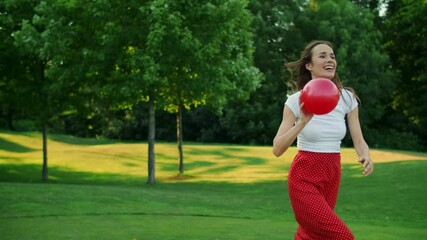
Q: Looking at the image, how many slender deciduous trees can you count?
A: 3